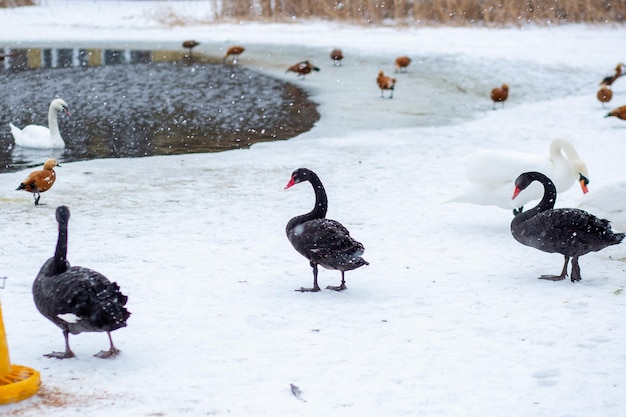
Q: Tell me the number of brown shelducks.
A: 11